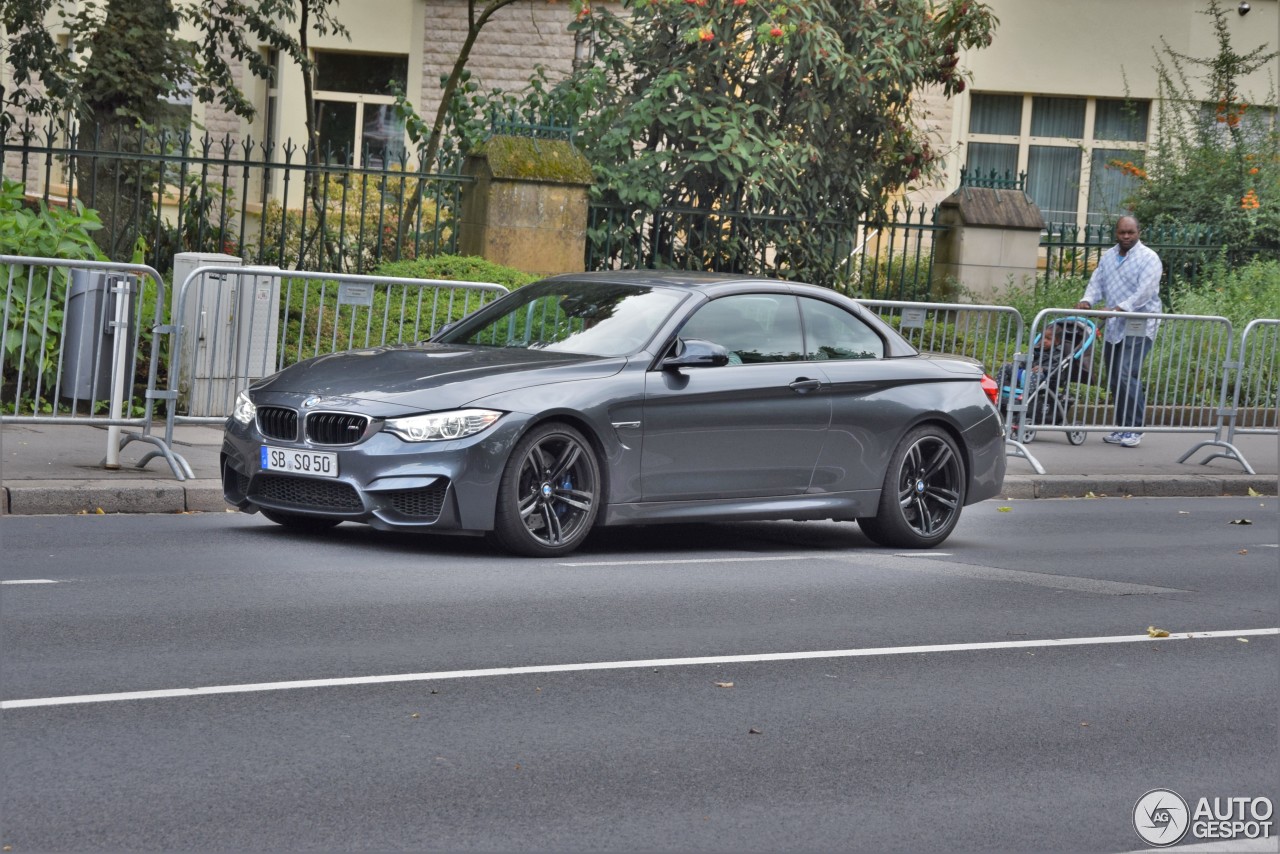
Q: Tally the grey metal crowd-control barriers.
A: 5